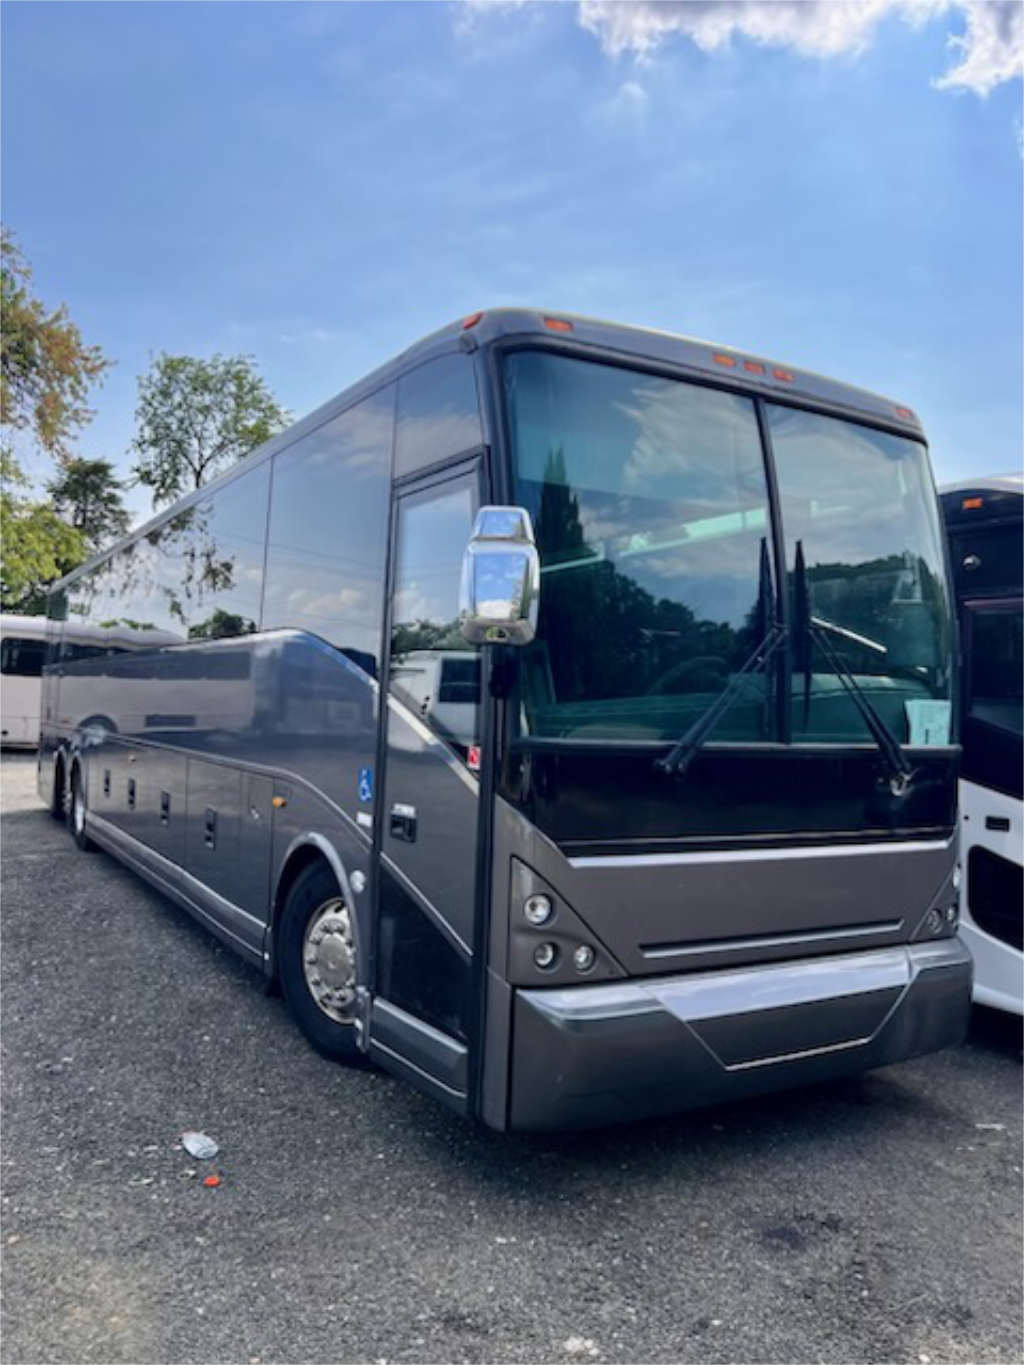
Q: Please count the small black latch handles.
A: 4